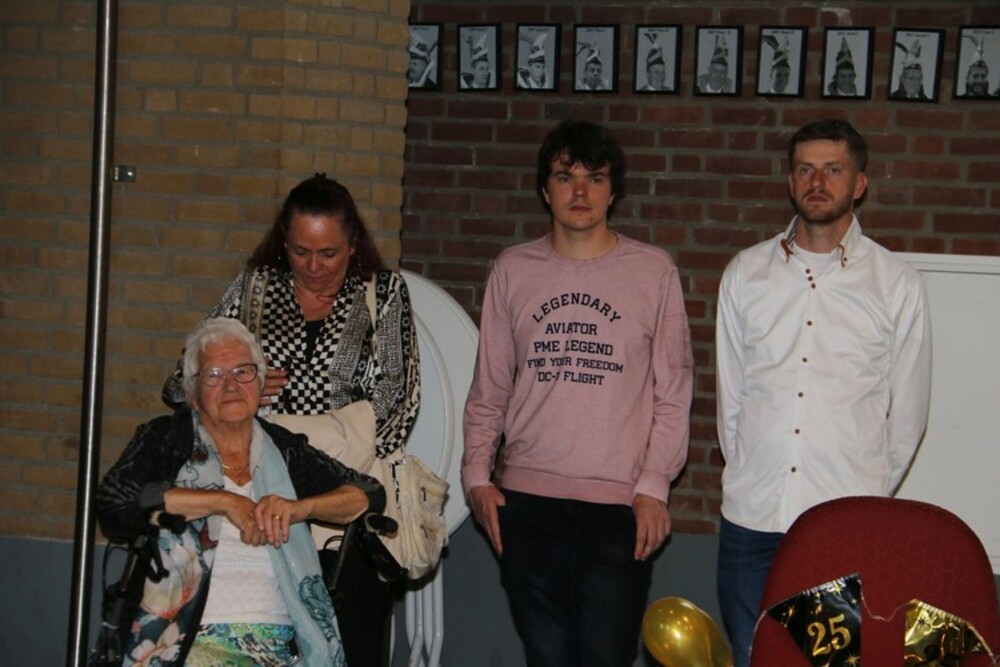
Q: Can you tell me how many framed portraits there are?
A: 10